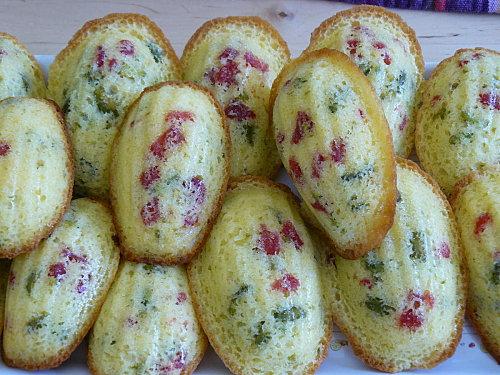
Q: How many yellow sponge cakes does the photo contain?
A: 13